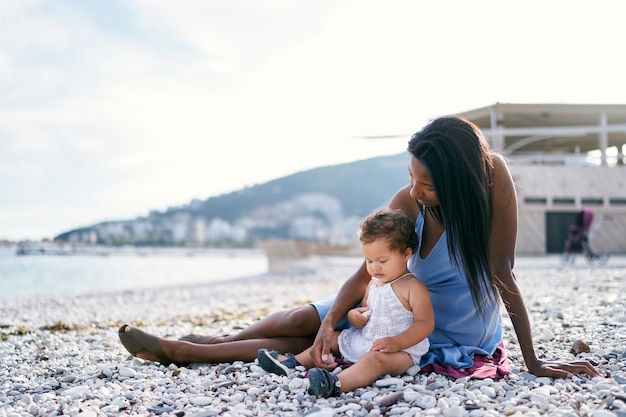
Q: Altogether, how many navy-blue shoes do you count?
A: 2